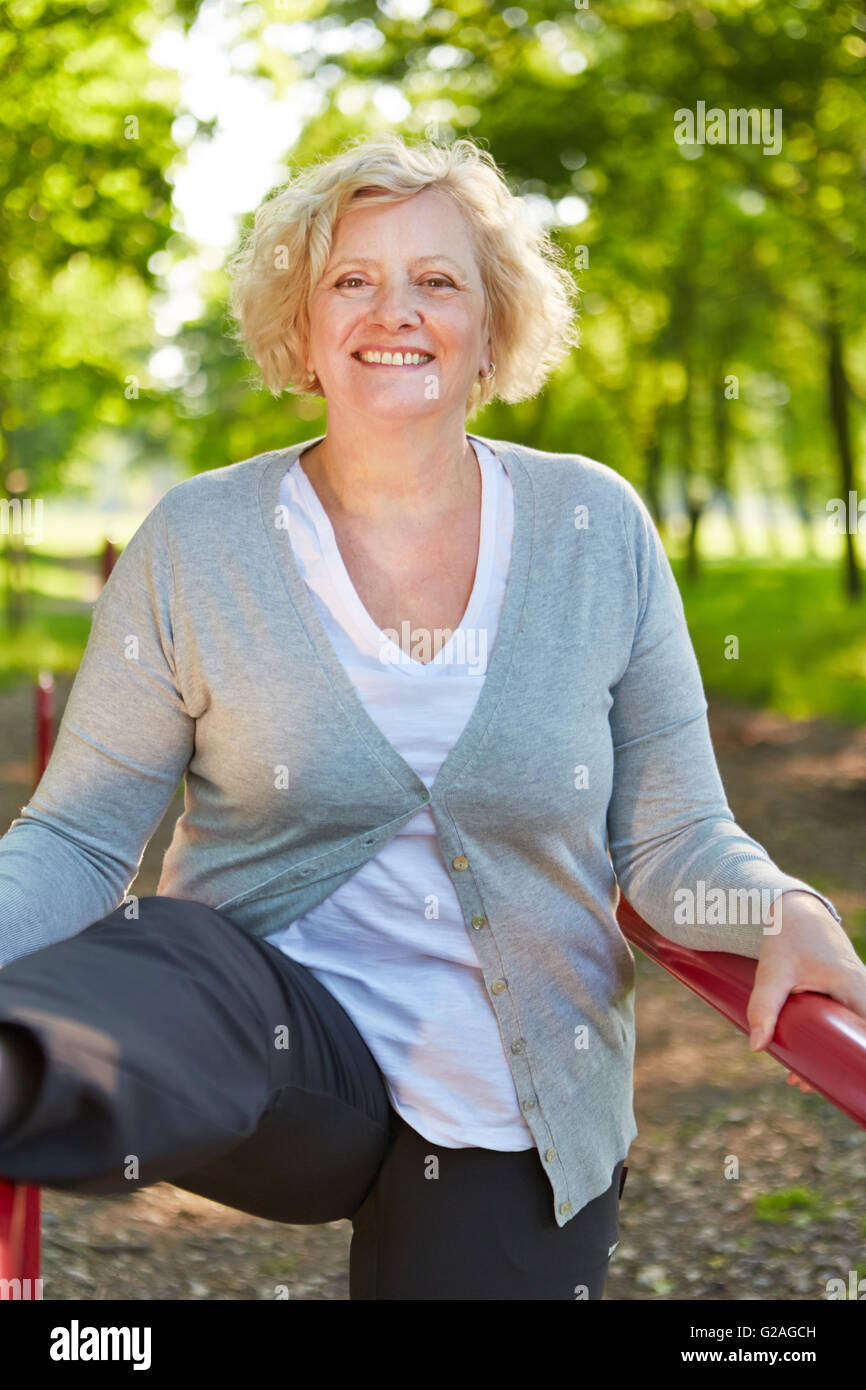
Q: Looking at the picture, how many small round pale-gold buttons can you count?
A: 7